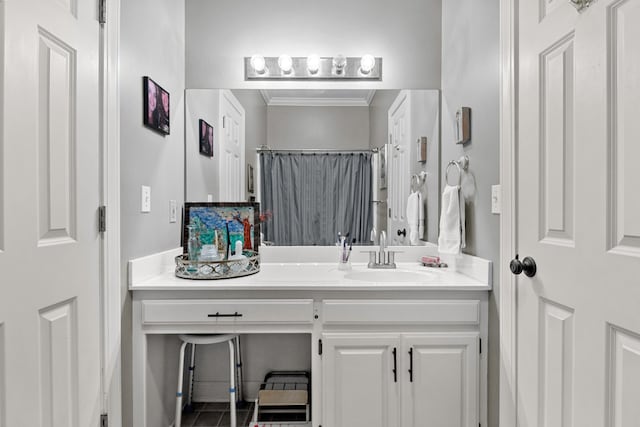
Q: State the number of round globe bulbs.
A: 5